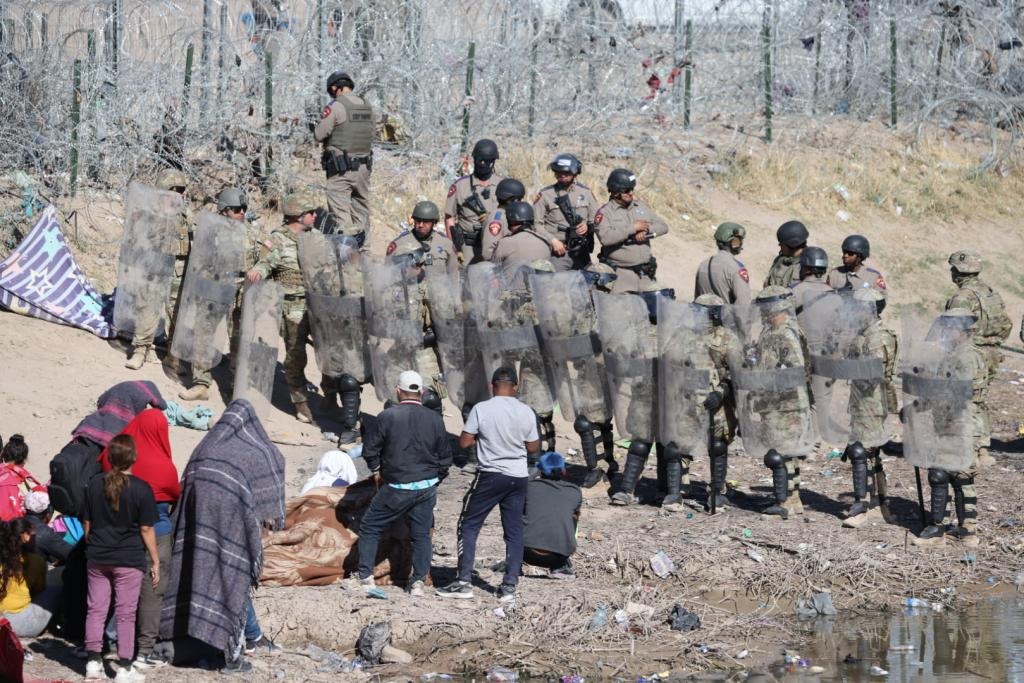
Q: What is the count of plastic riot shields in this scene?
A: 13